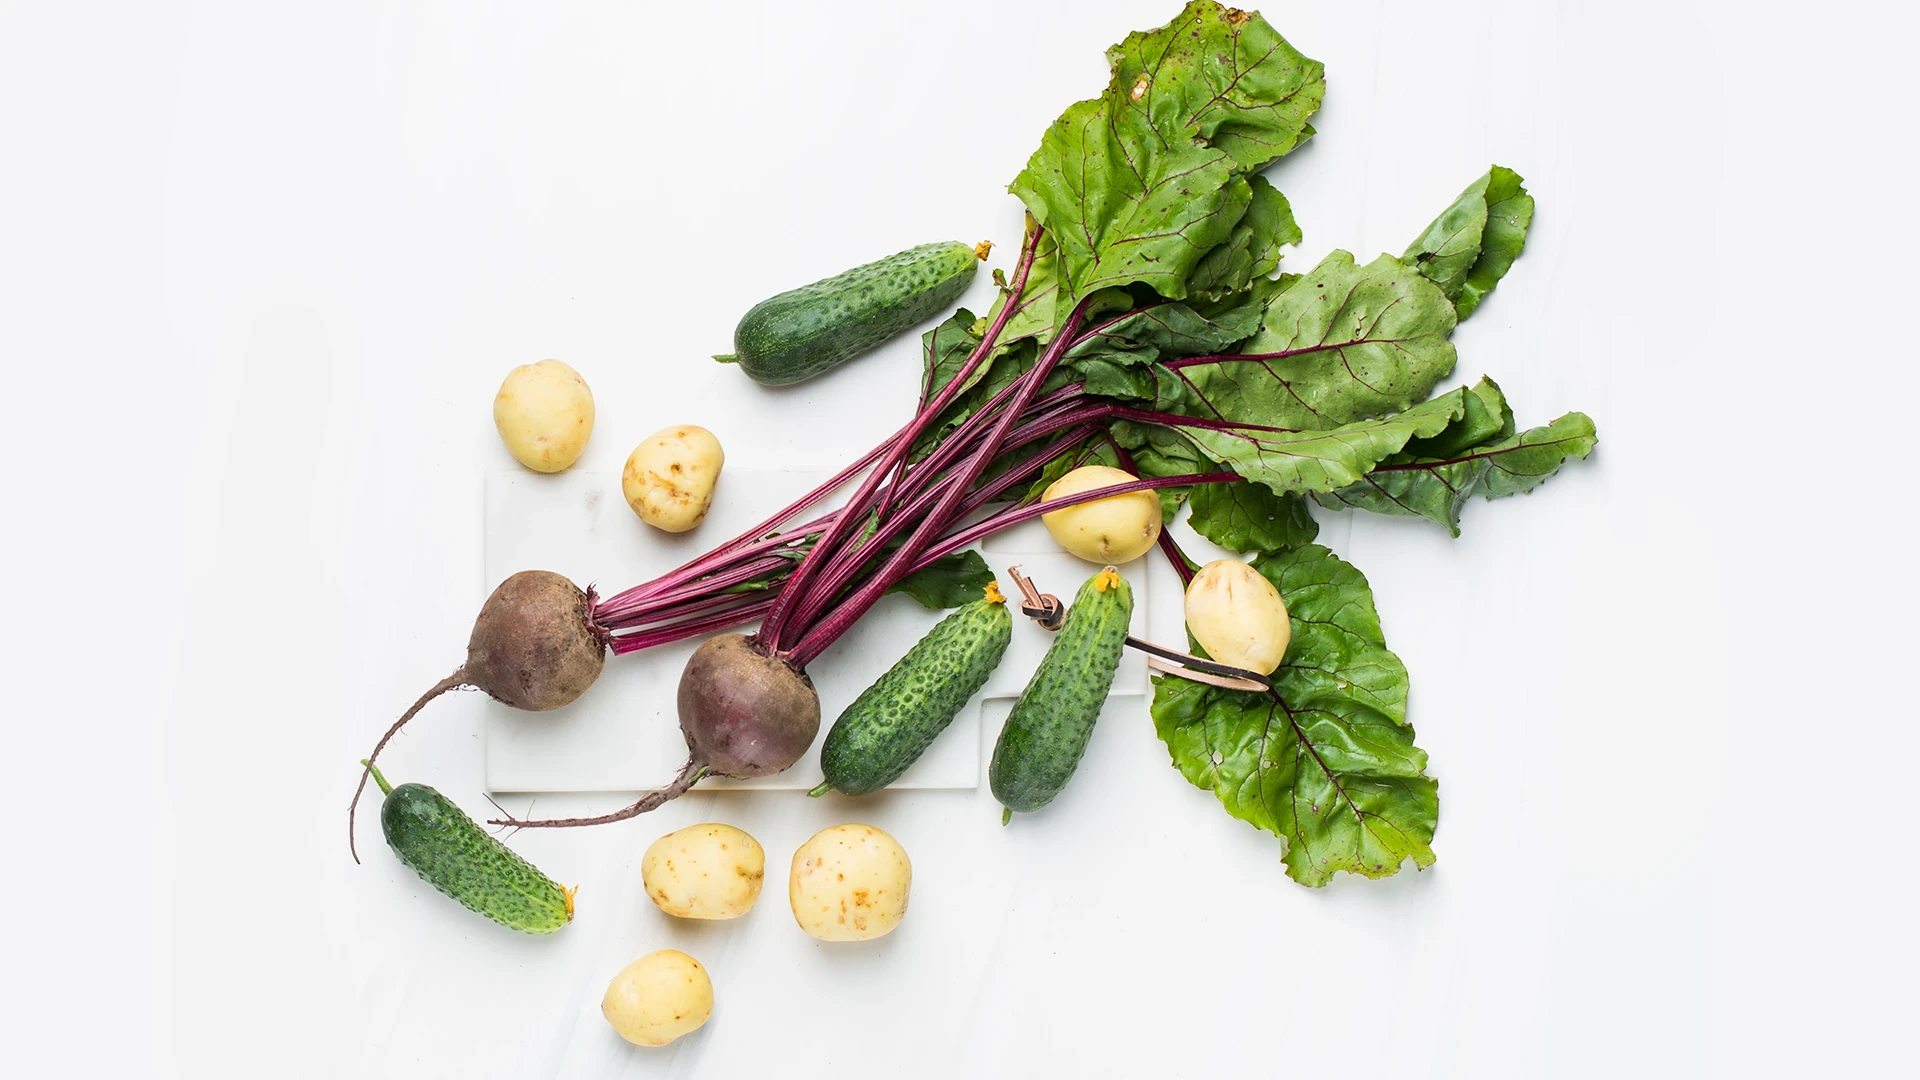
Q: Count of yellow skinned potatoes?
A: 7